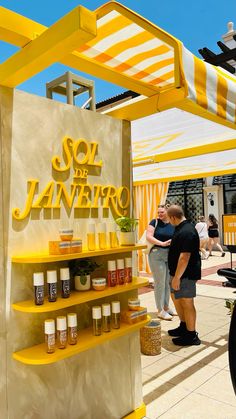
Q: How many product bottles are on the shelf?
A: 15